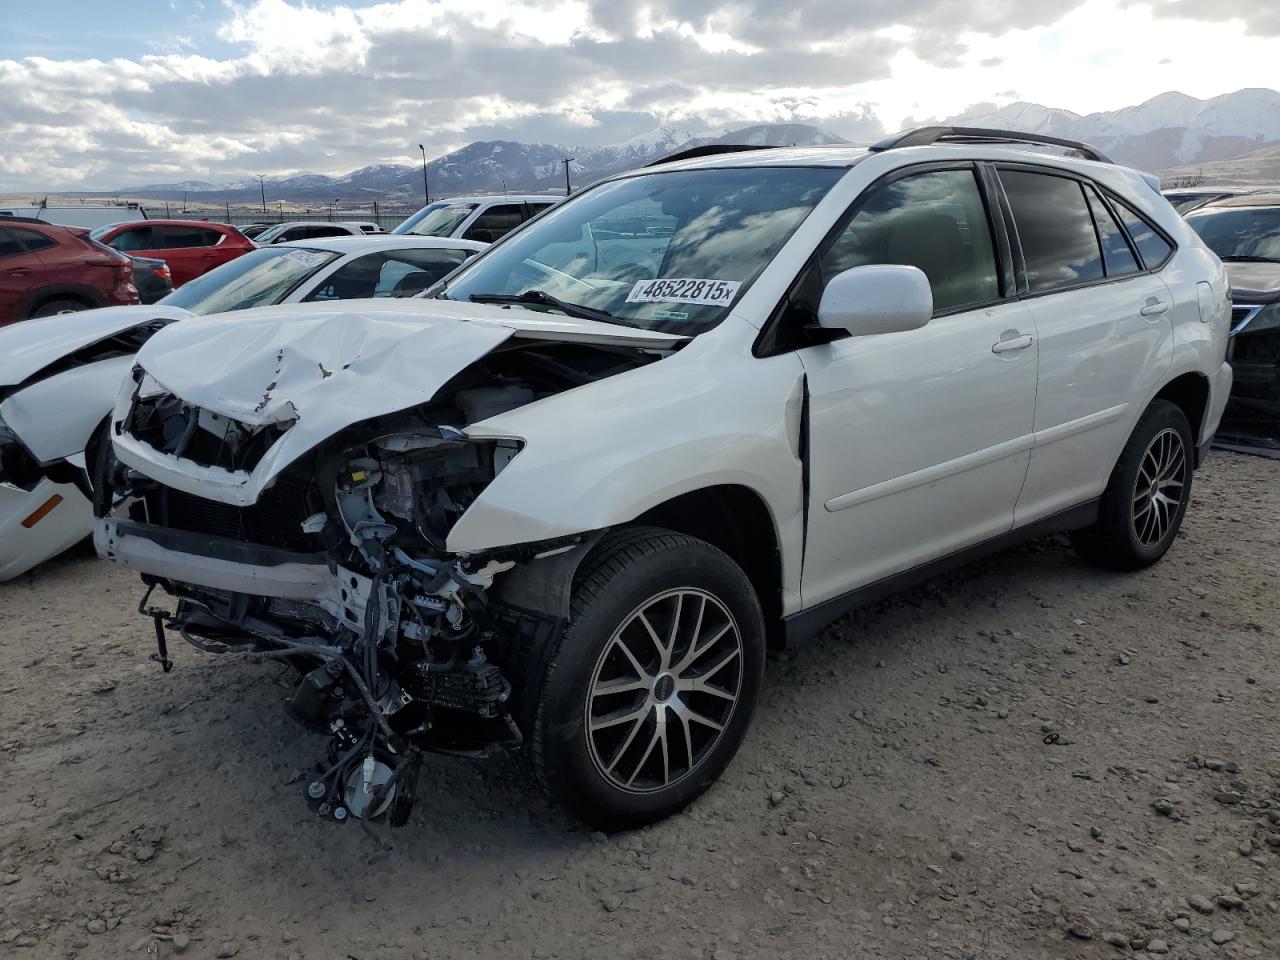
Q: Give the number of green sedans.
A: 0